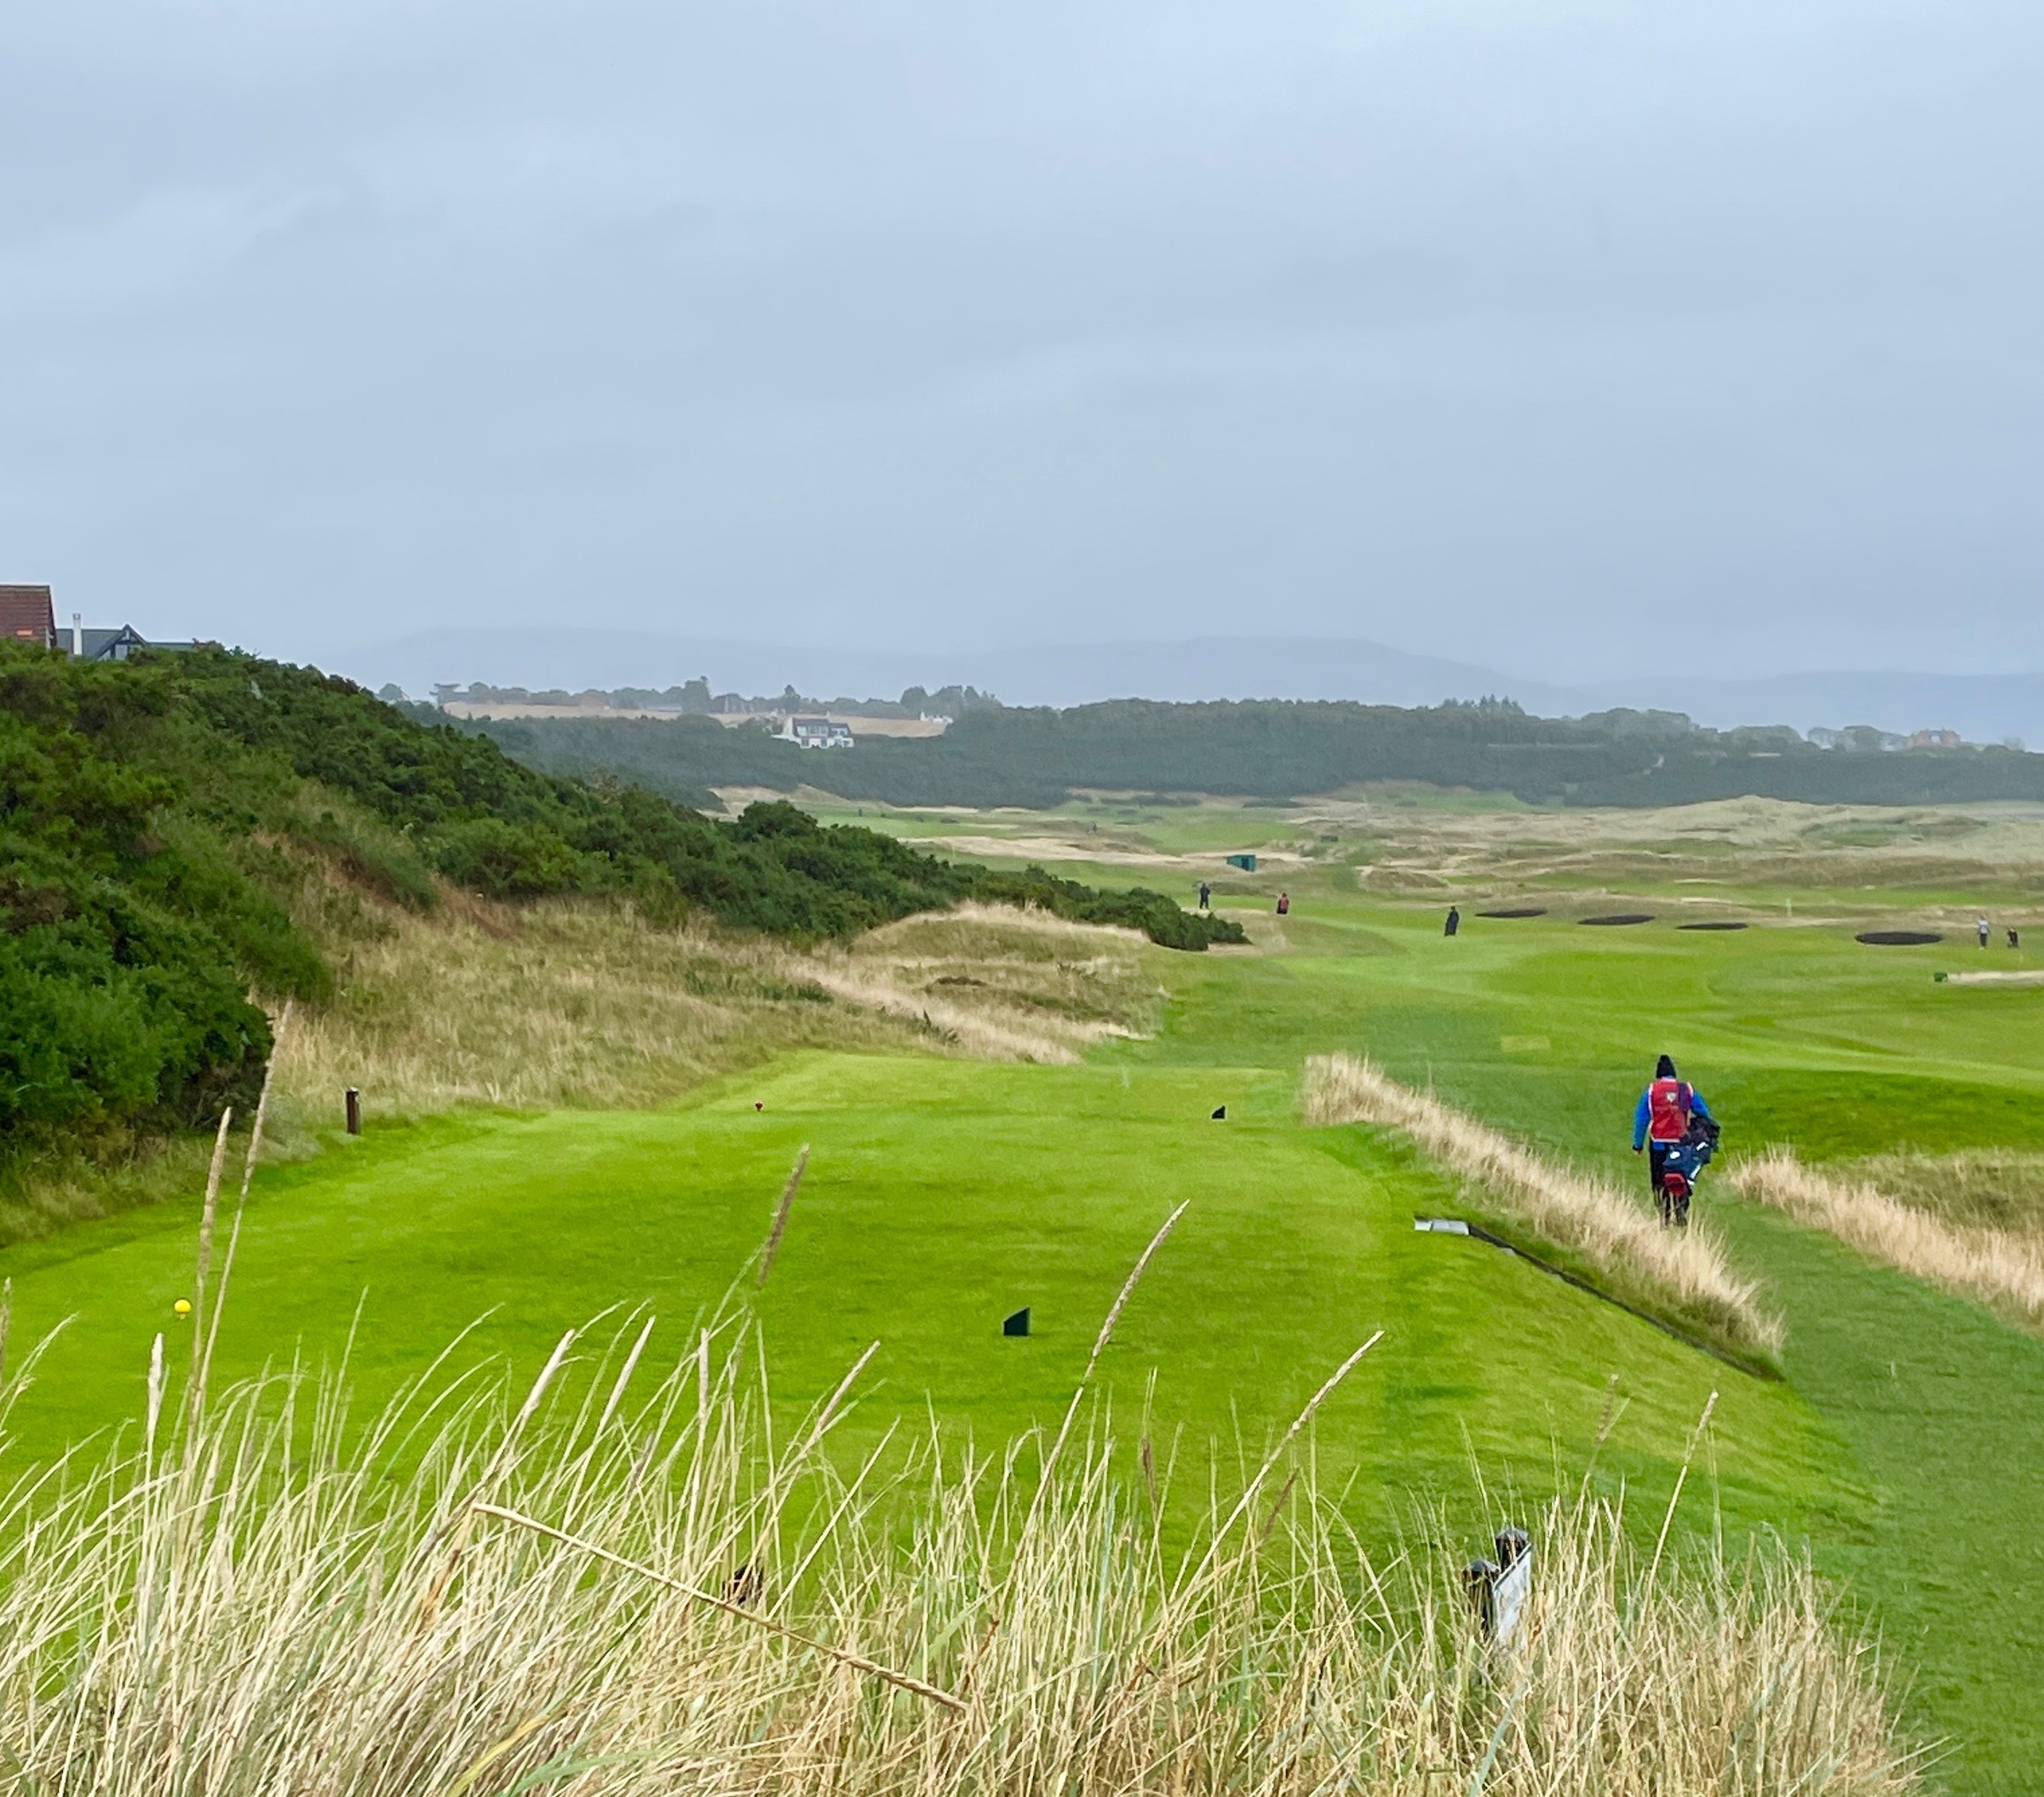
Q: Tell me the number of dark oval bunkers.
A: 4